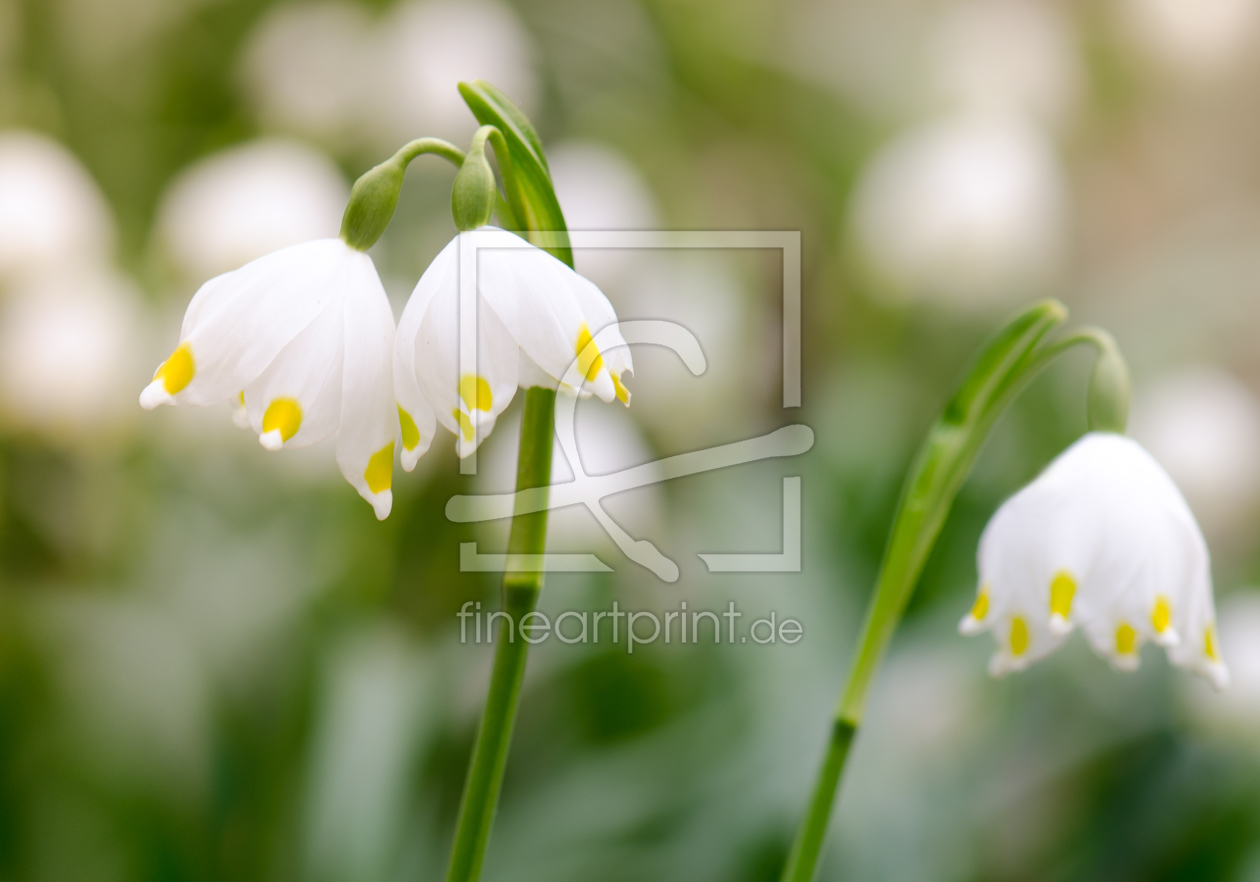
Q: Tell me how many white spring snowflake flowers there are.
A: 3